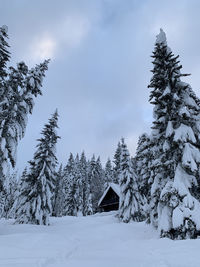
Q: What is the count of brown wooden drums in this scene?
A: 0